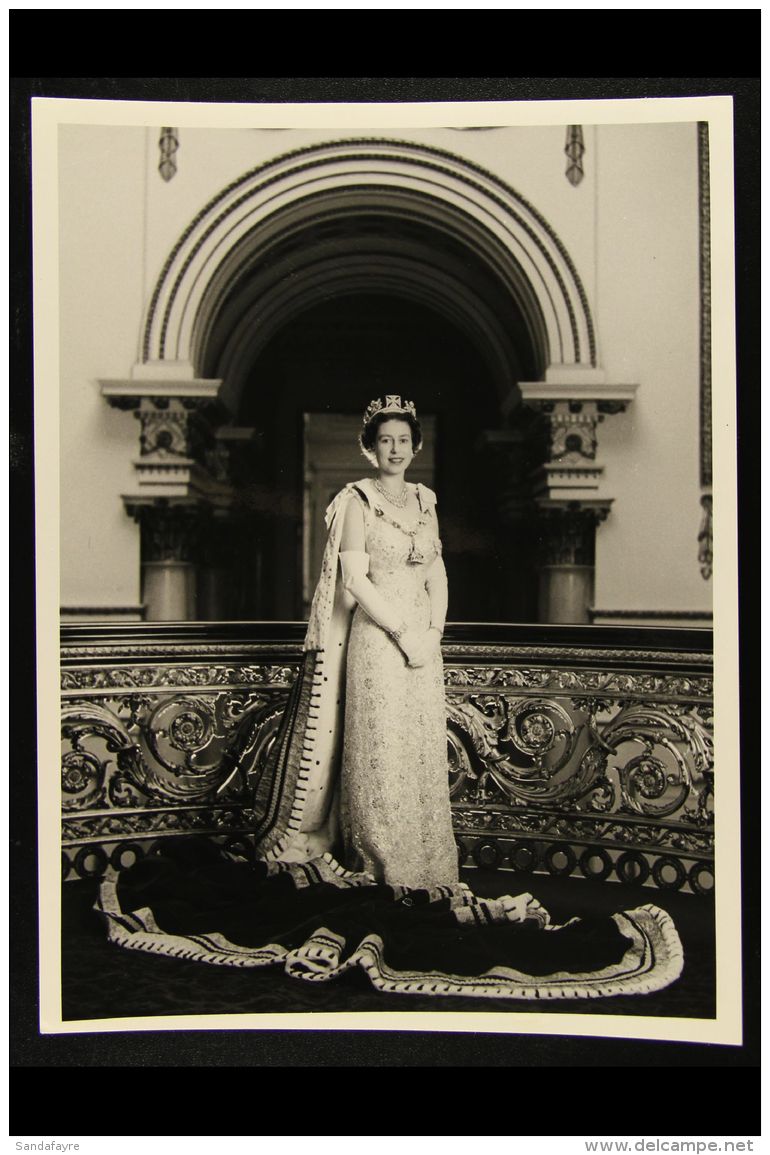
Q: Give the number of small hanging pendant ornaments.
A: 2